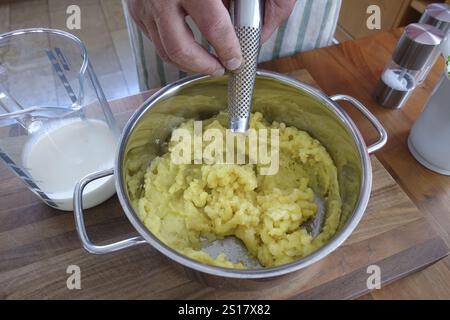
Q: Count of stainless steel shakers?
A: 2